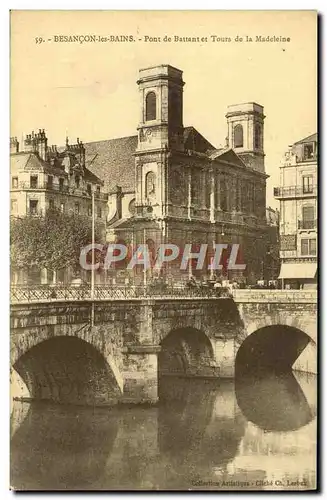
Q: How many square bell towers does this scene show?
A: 2